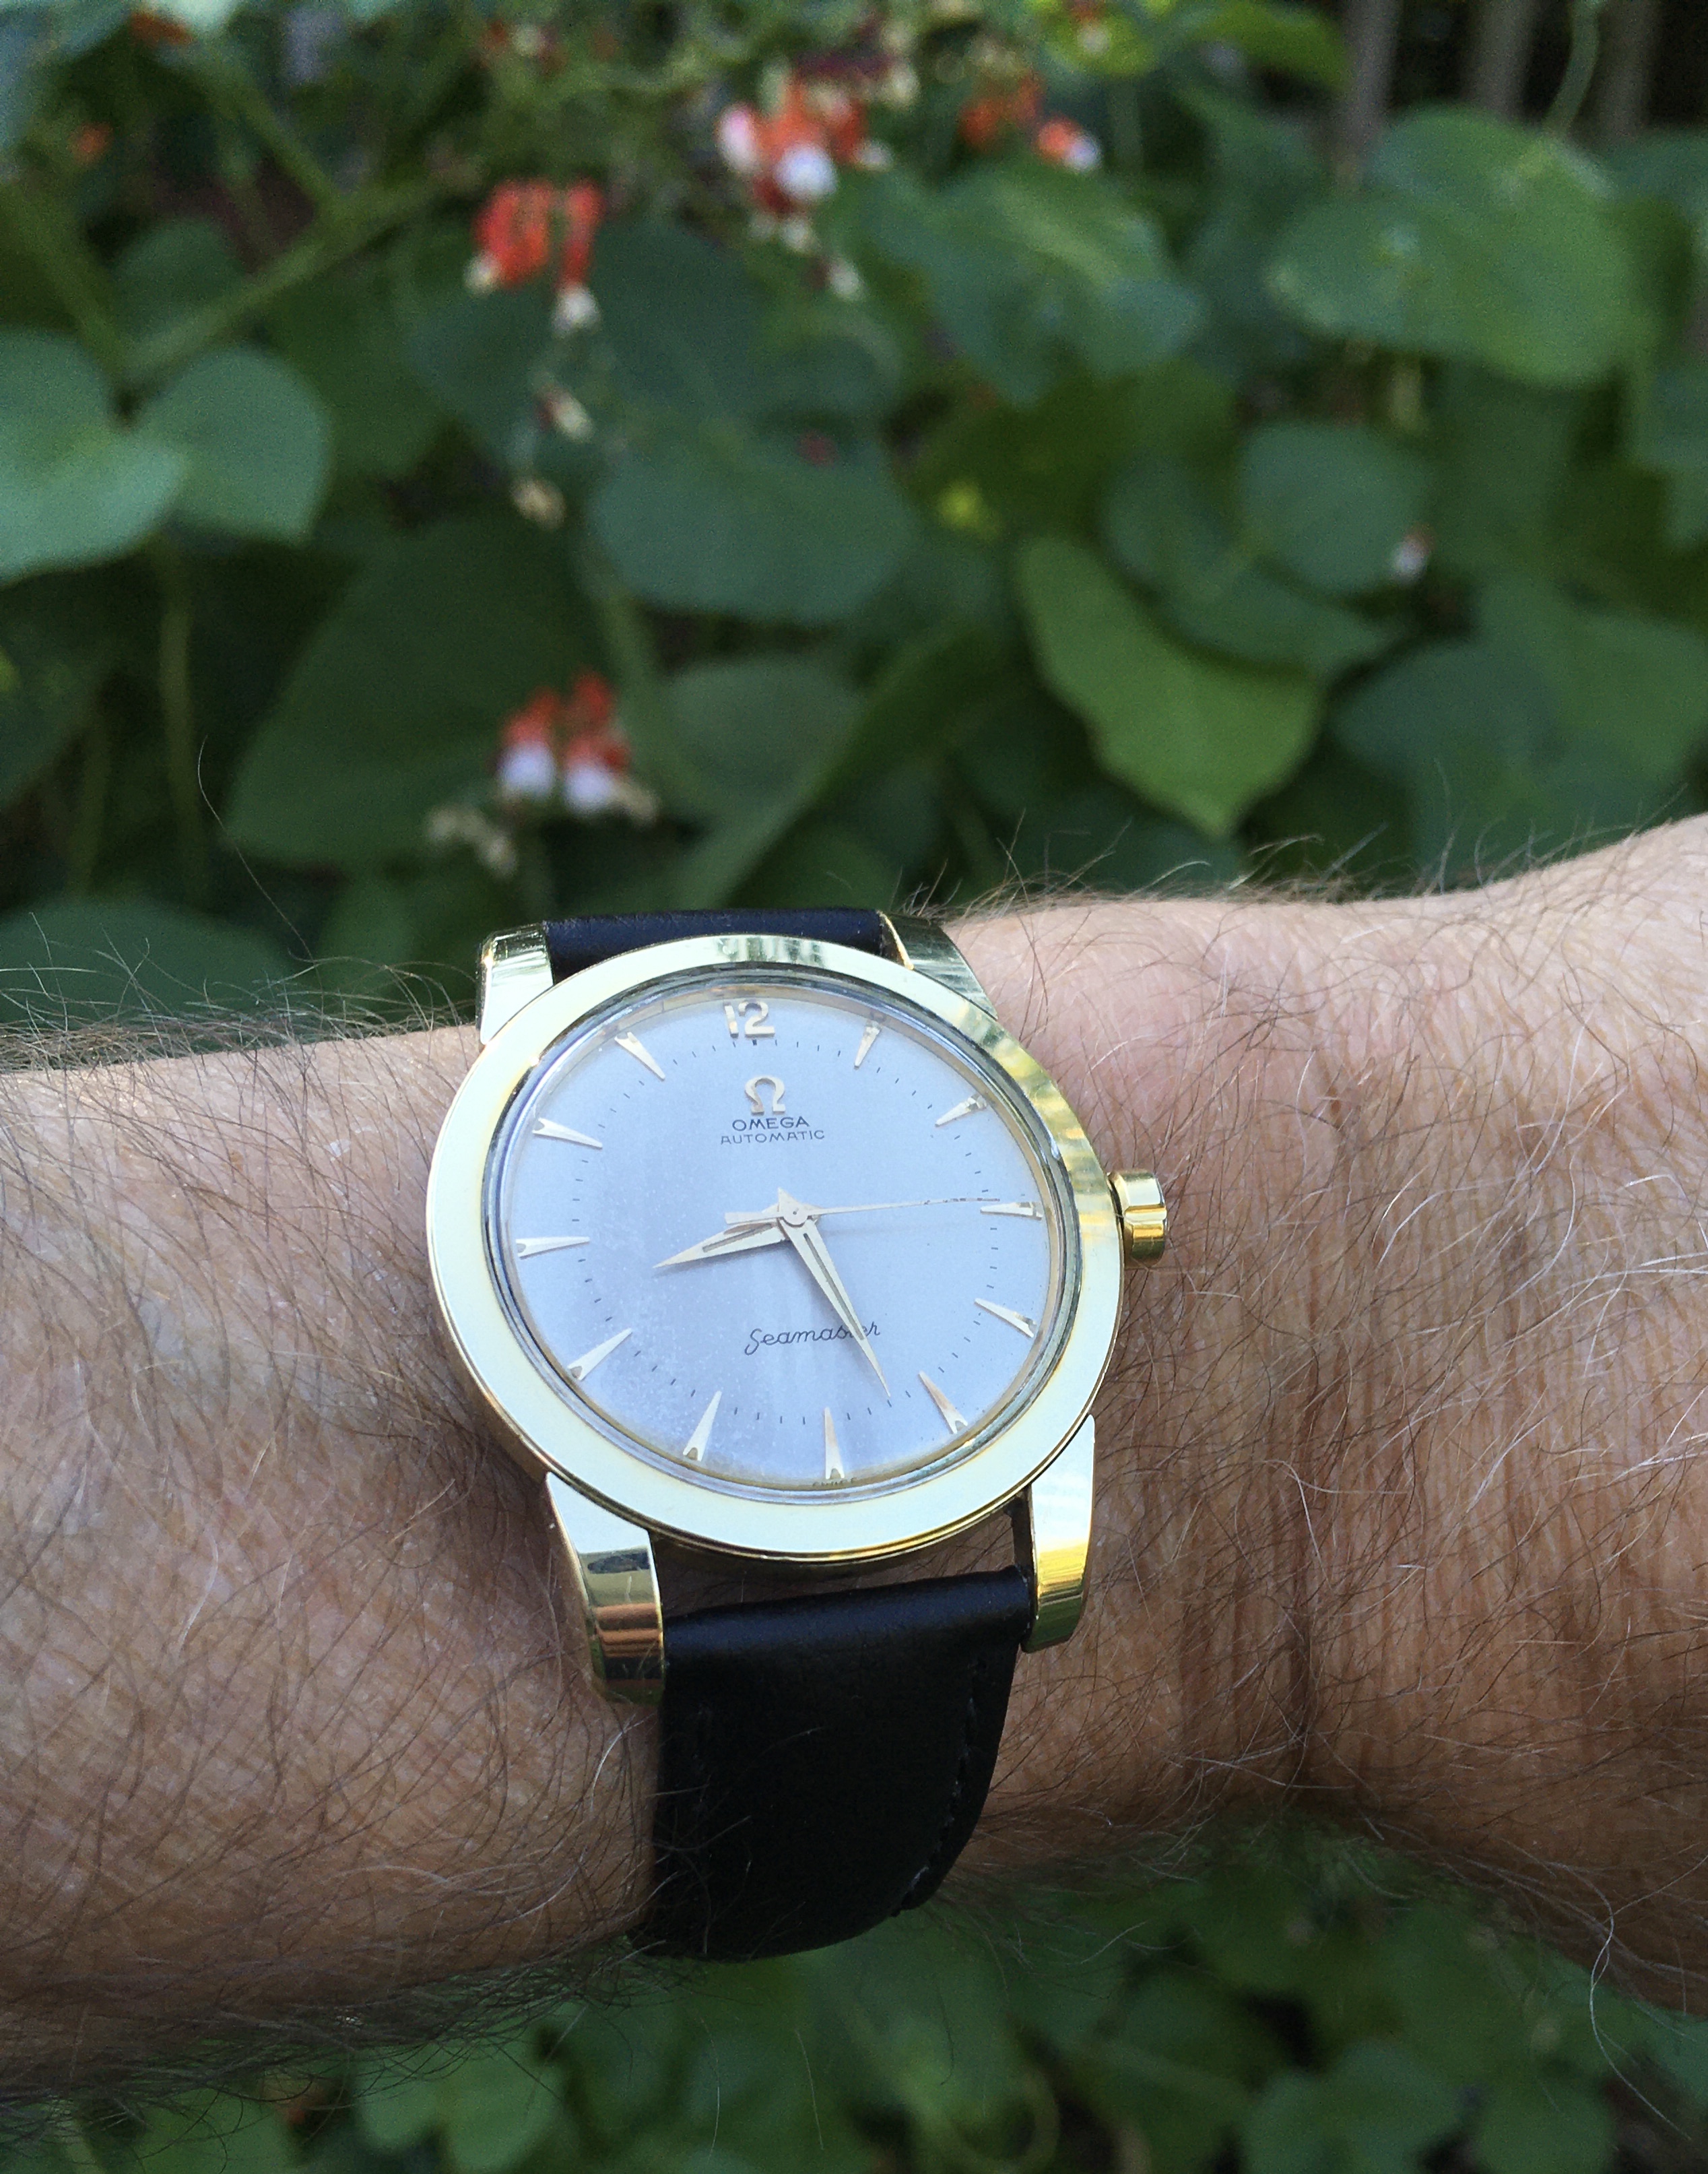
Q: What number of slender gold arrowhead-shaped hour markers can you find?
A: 11